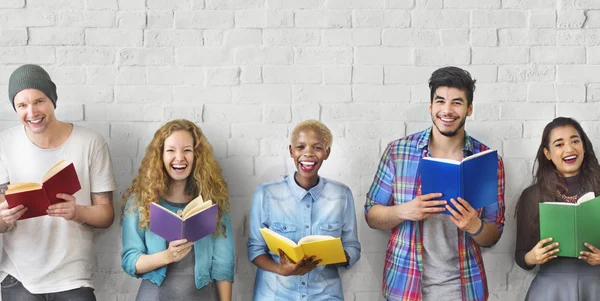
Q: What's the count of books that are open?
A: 5